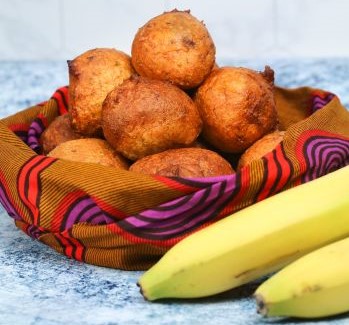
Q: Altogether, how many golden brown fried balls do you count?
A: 8